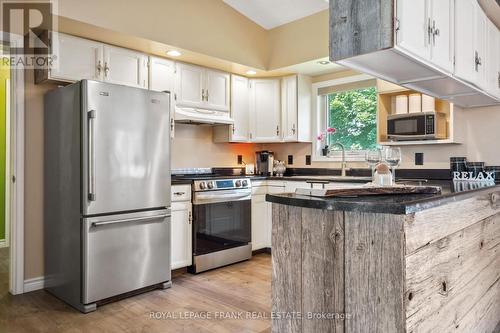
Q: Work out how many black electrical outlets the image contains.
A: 4